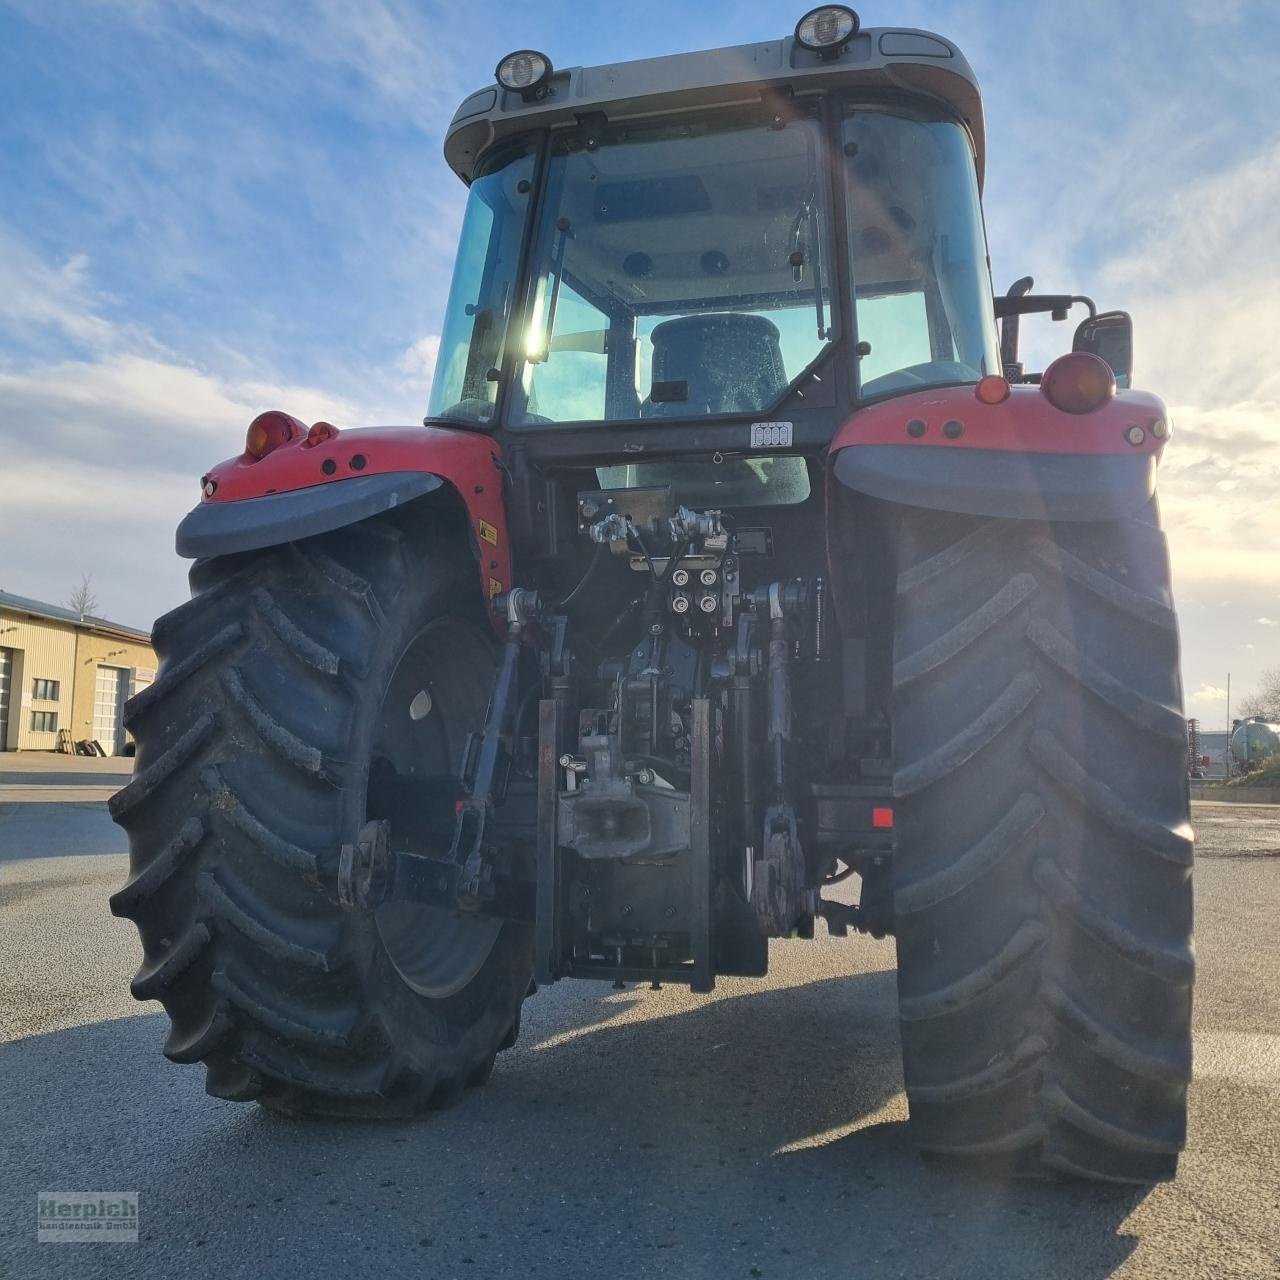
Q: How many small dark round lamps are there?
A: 4